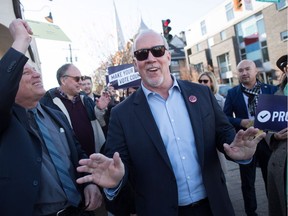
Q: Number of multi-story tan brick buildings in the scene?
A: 1